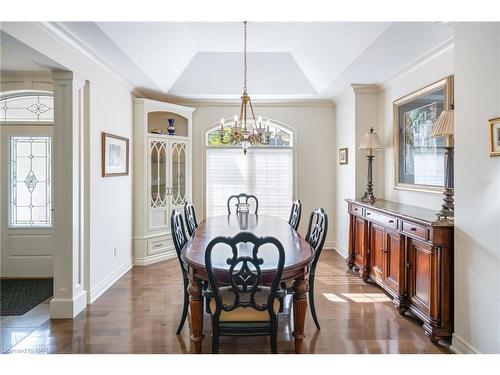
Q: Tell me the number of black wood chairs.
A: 6